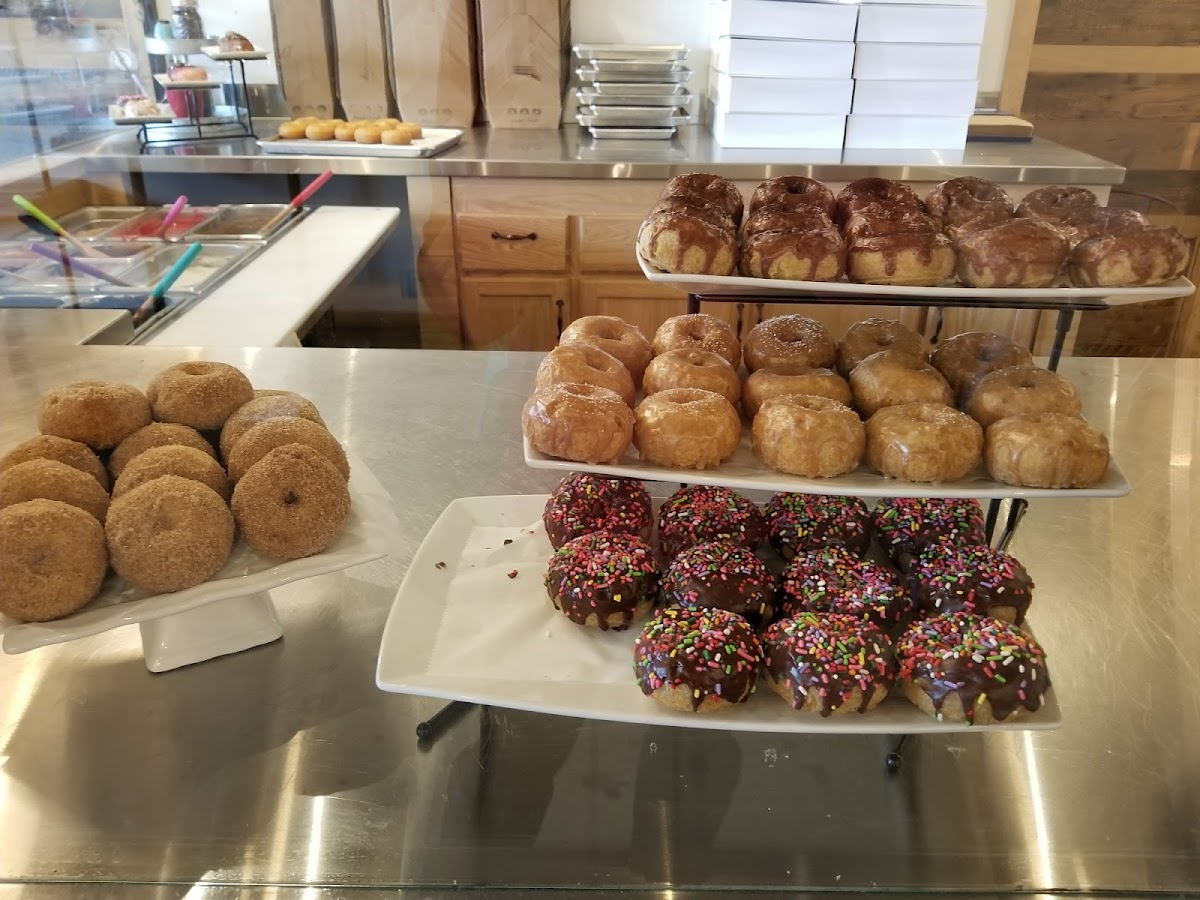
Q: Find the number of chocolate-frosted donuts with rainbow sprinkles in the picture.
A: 11